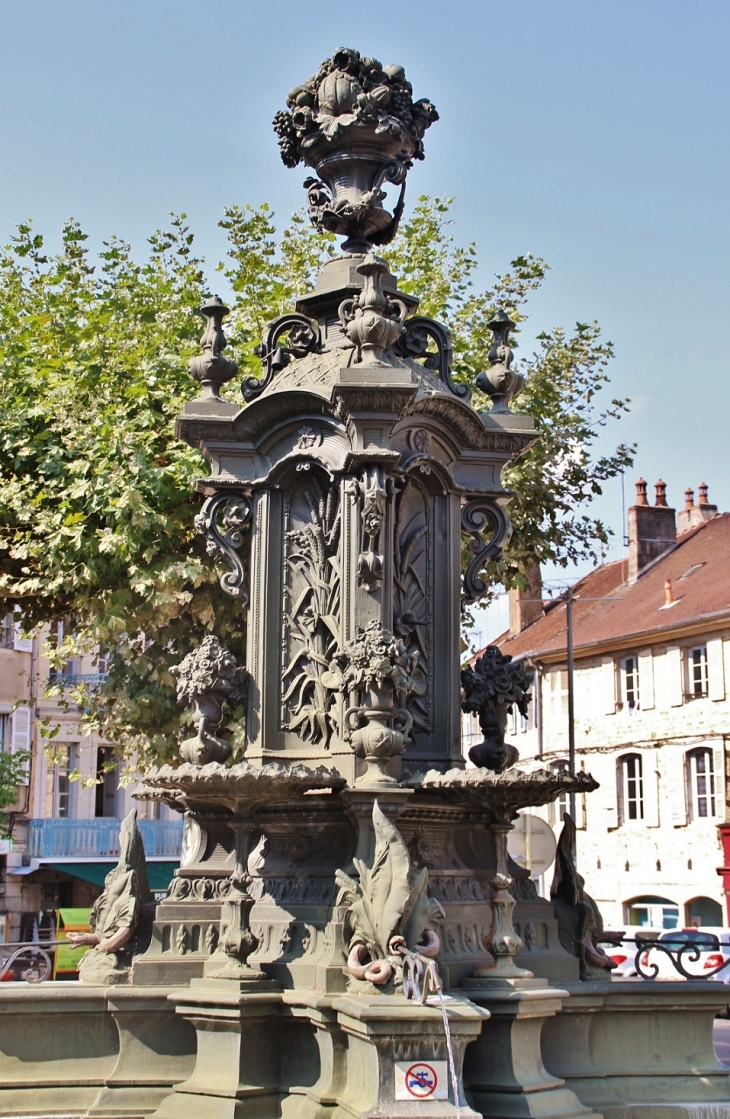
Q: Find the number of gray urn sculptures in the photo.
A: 7